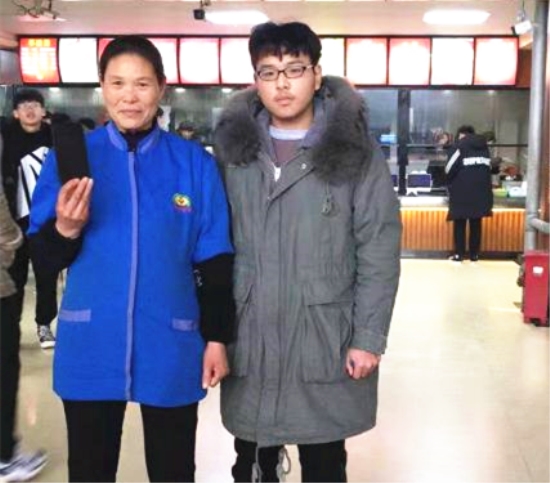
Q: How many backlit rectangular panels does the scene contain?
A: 11